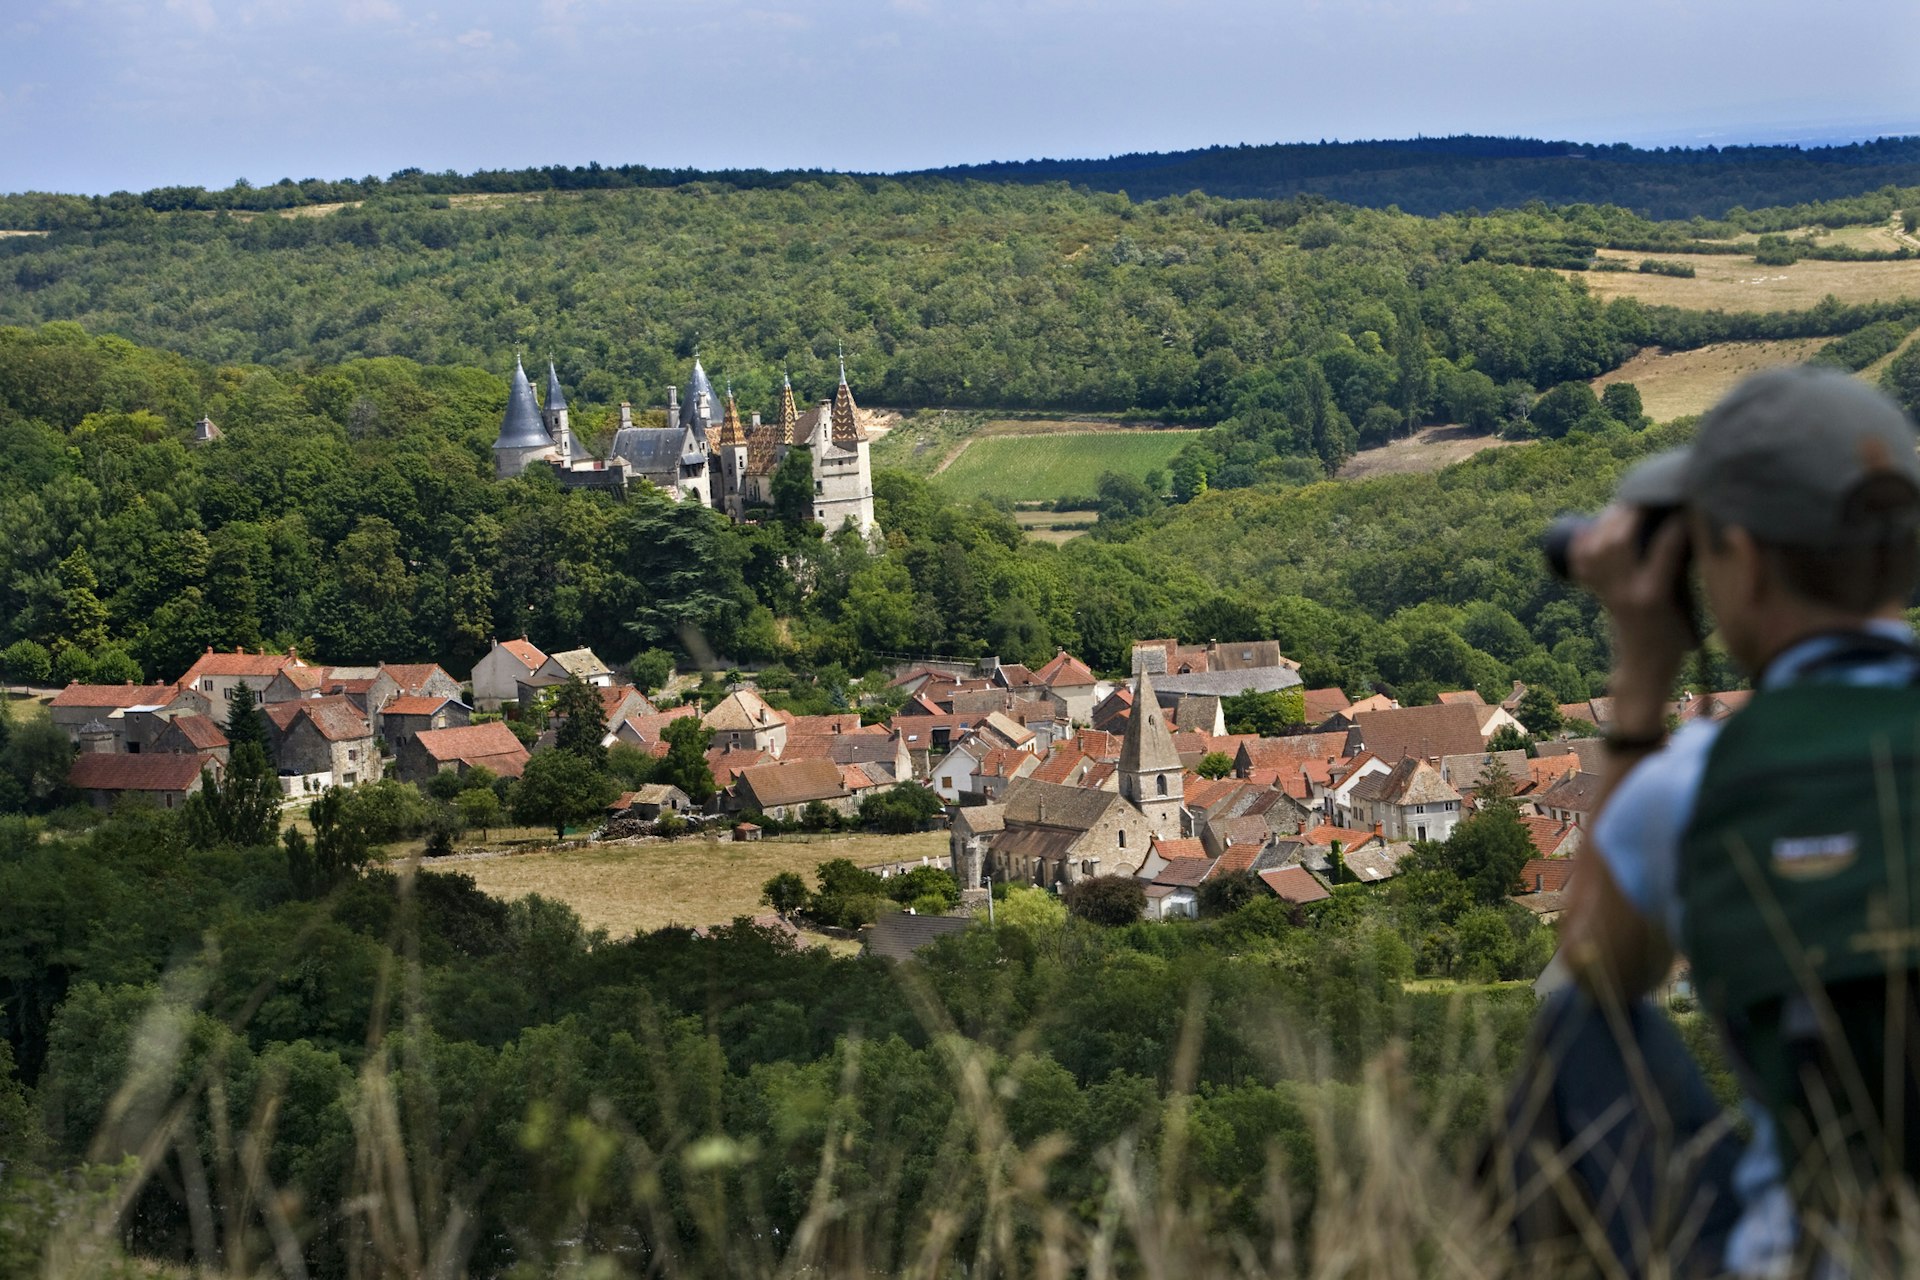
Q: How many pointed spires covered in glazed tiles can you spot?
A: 3